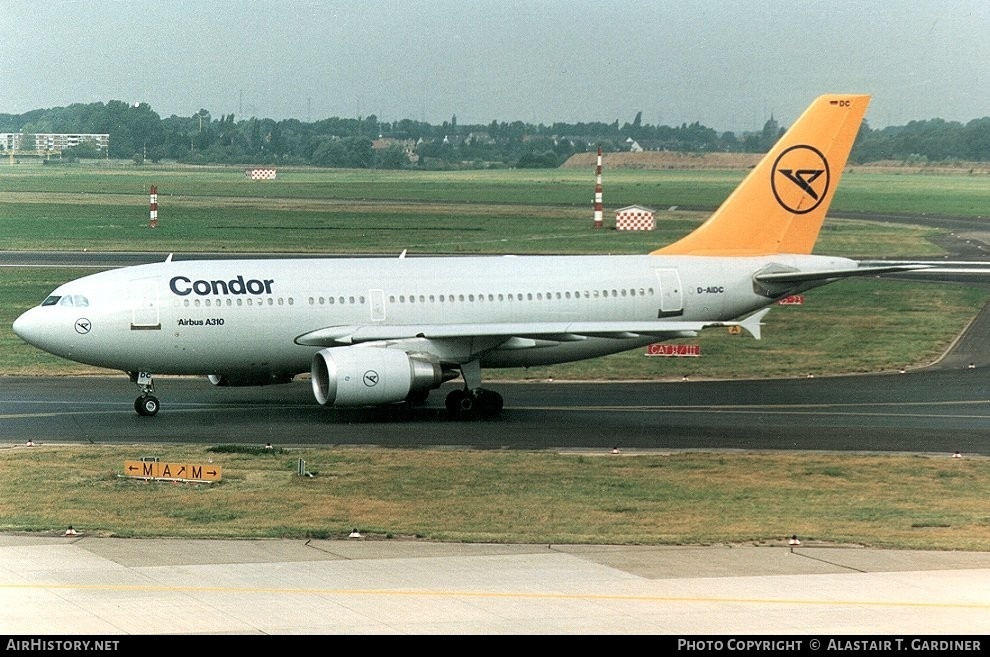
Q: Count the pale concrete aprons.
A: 1